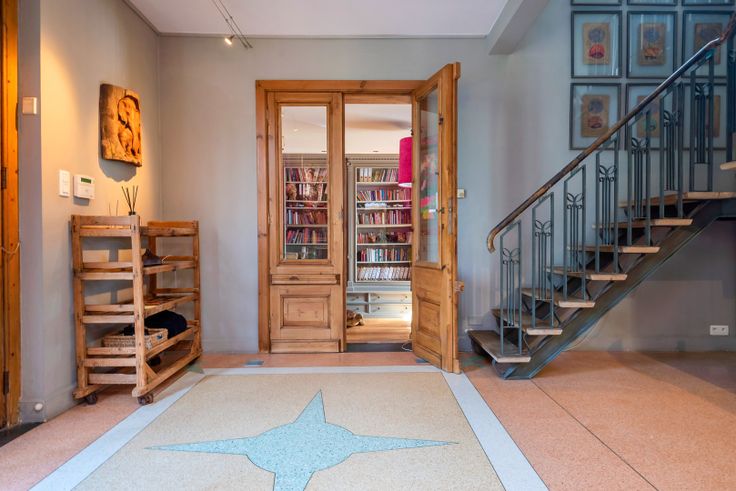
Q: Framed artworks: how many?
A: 9